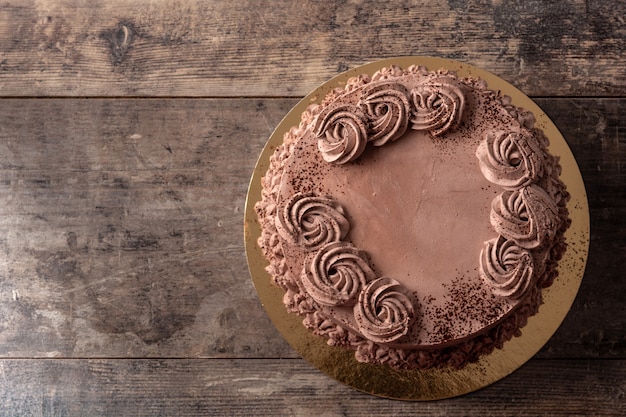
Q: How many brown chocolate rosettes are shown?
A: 9